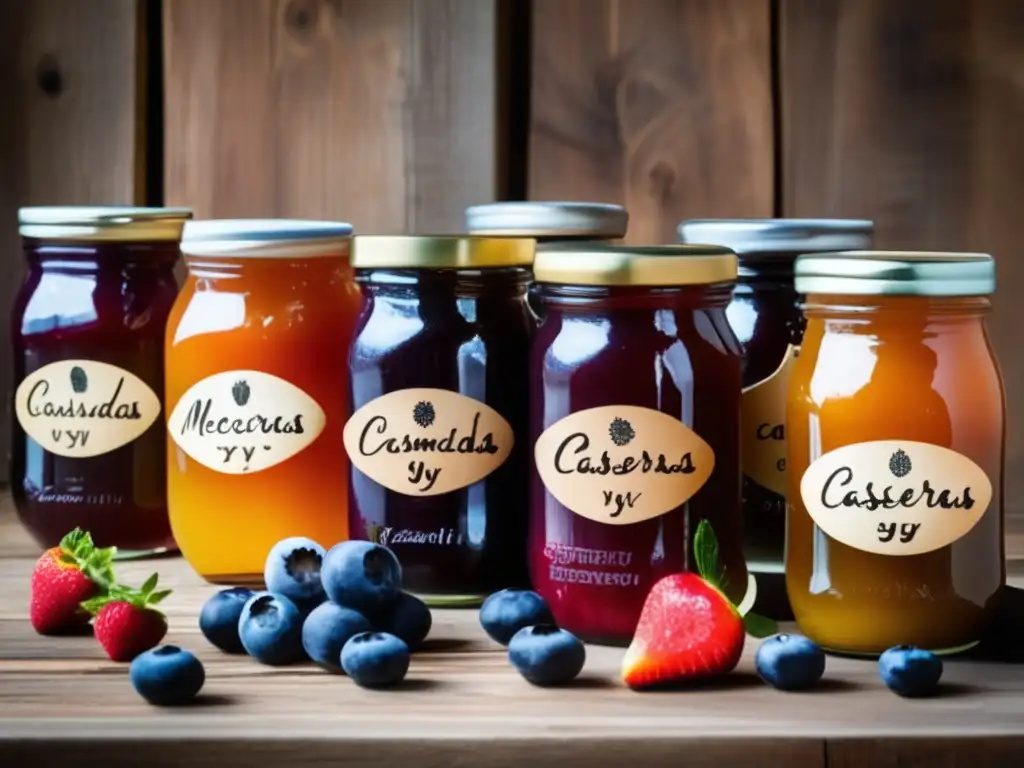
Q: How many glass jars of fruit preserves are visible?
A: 7